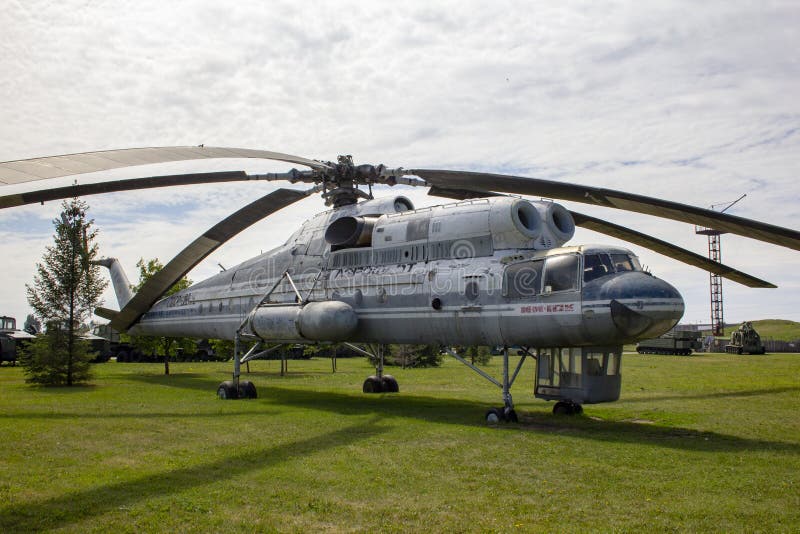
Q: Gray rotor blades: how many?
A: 5